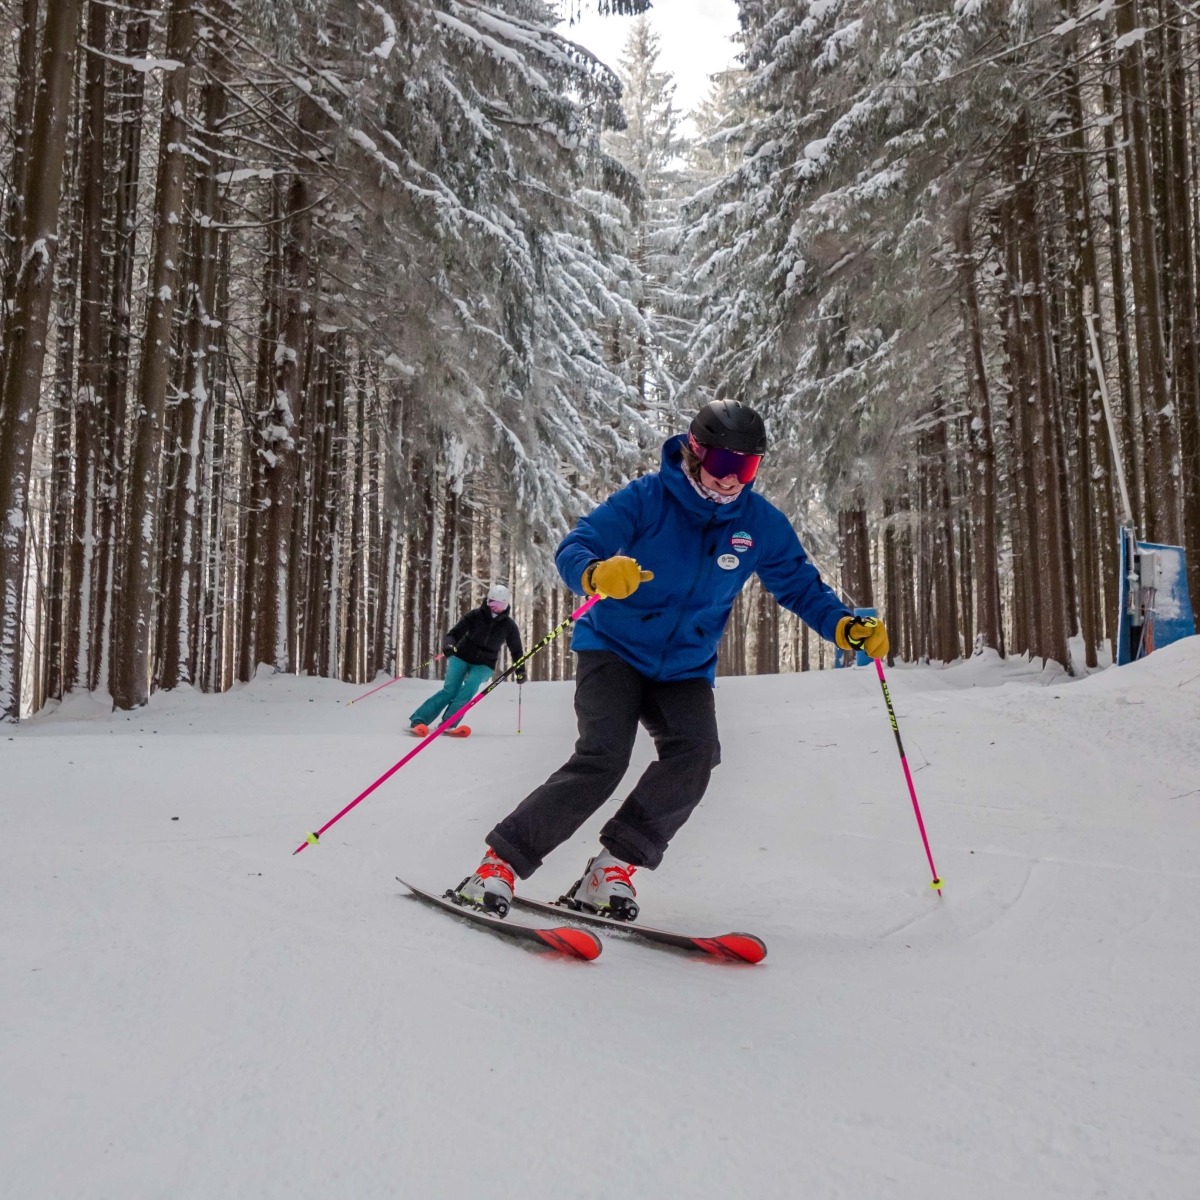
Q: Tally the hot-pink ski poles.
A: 4